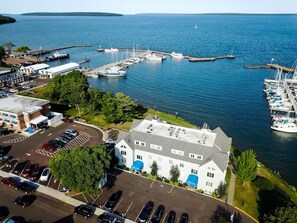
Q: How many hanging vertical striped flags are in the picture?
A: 0